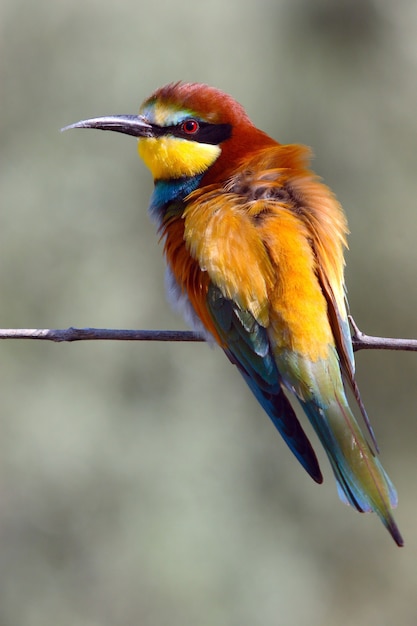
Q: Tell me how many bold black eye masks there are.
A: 1